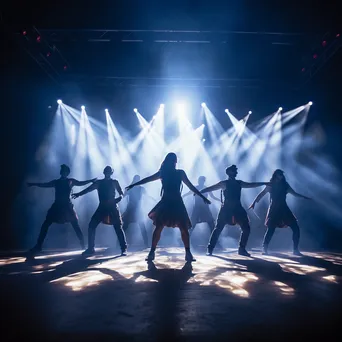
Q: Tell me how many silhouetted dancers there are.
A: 7